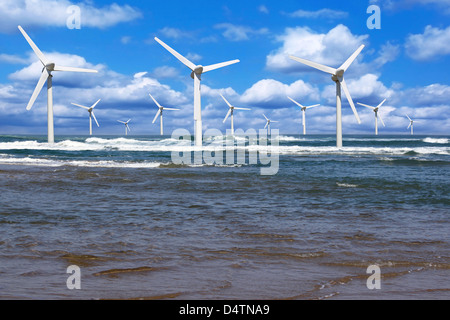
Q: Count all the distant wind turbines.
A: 8